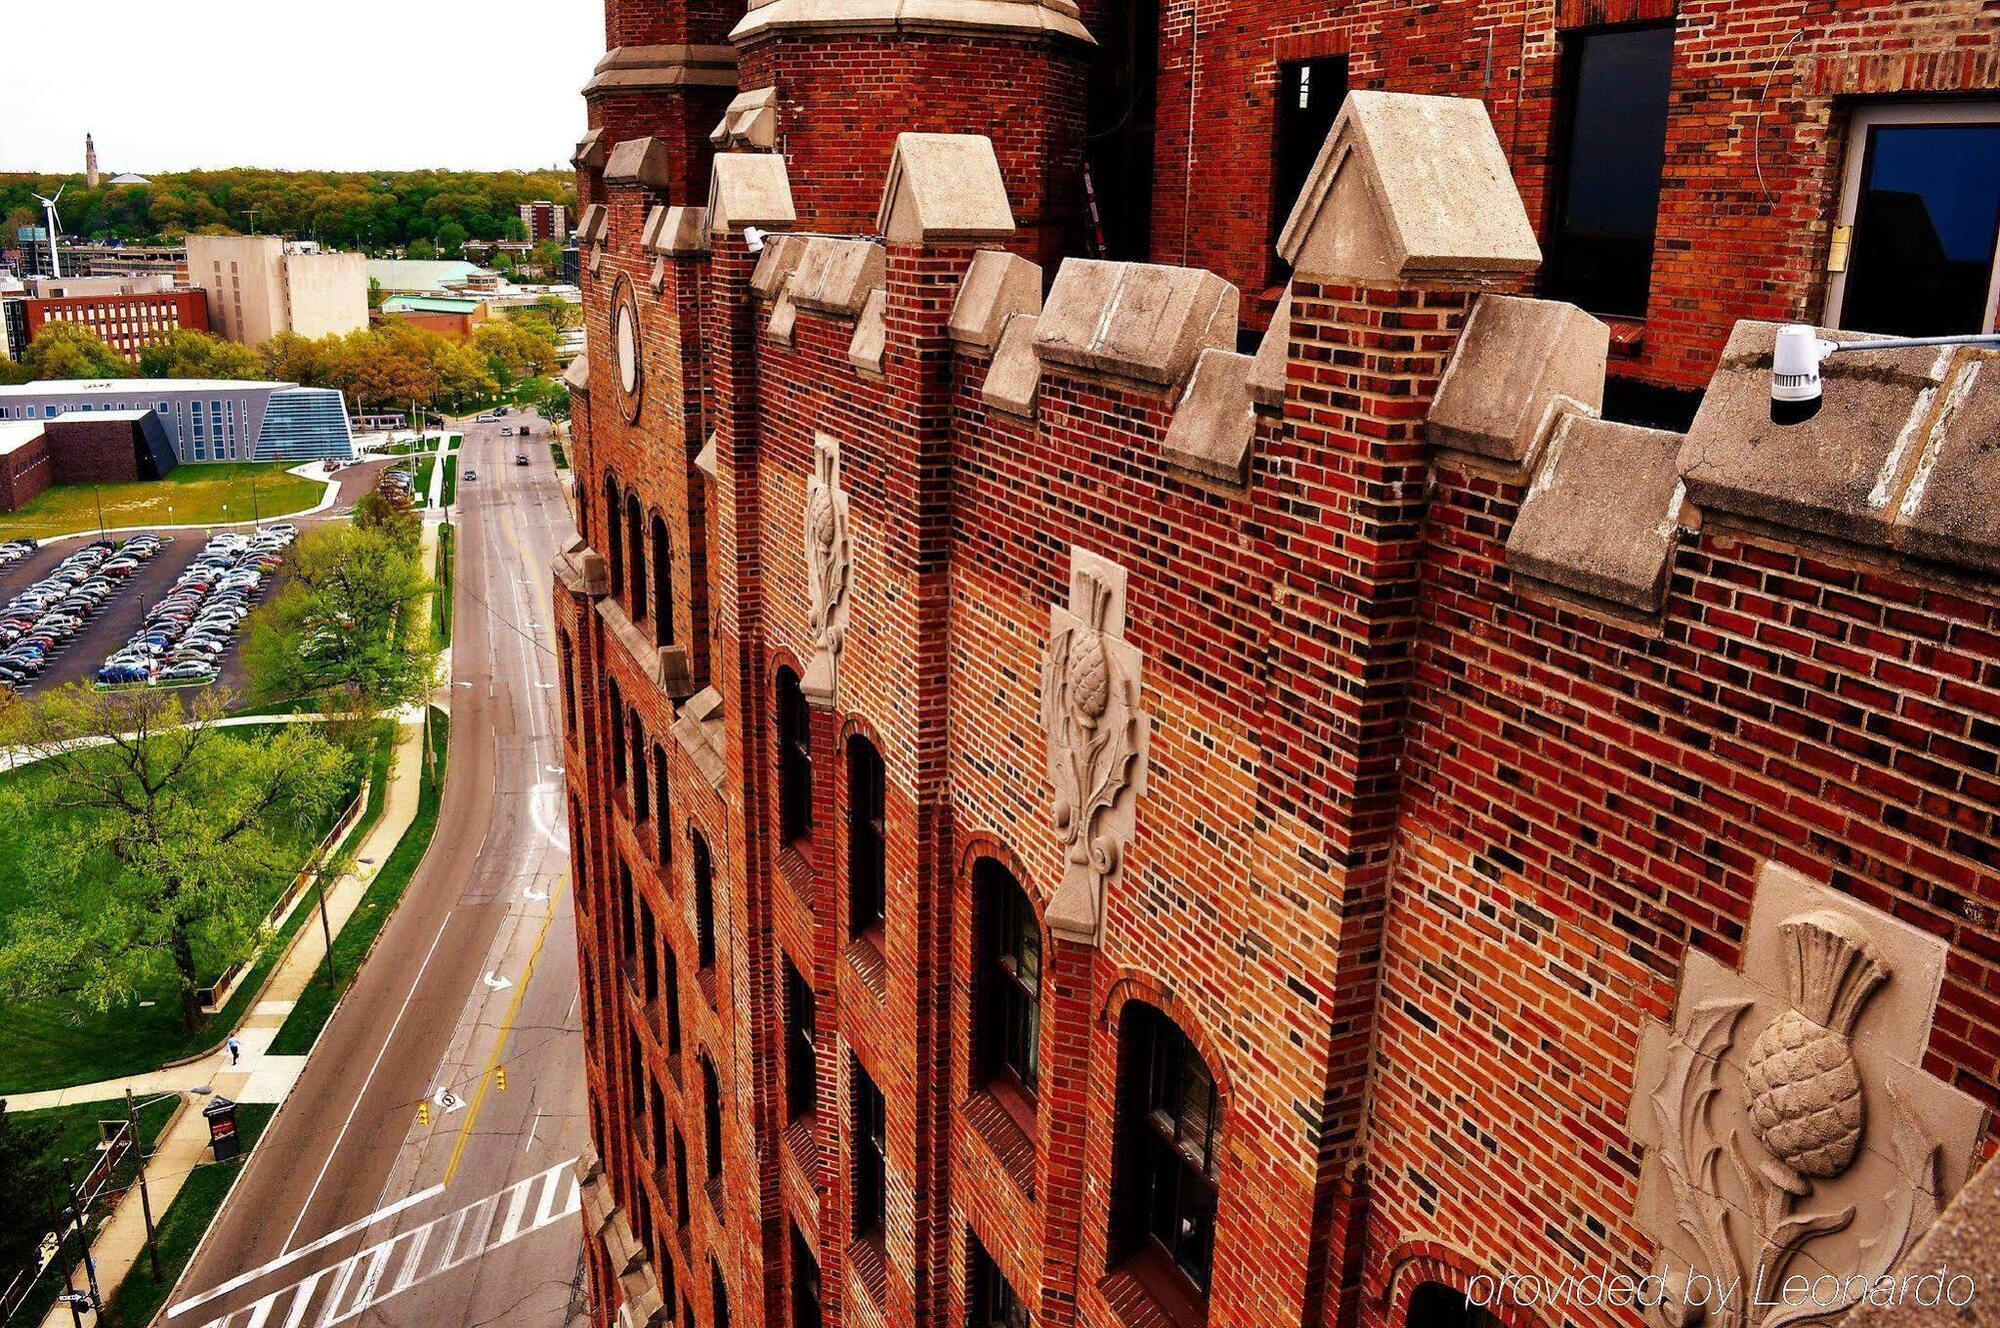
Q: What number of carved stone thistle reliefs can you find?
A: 3